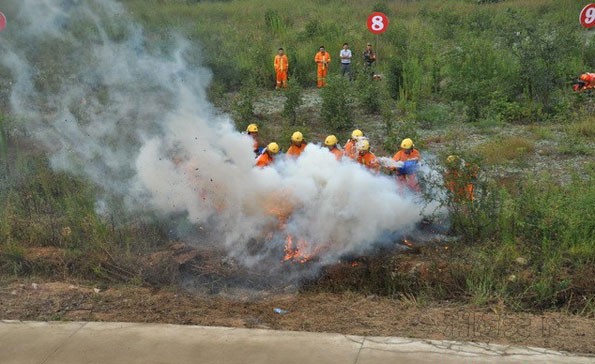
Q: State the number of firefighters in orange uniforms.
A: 11